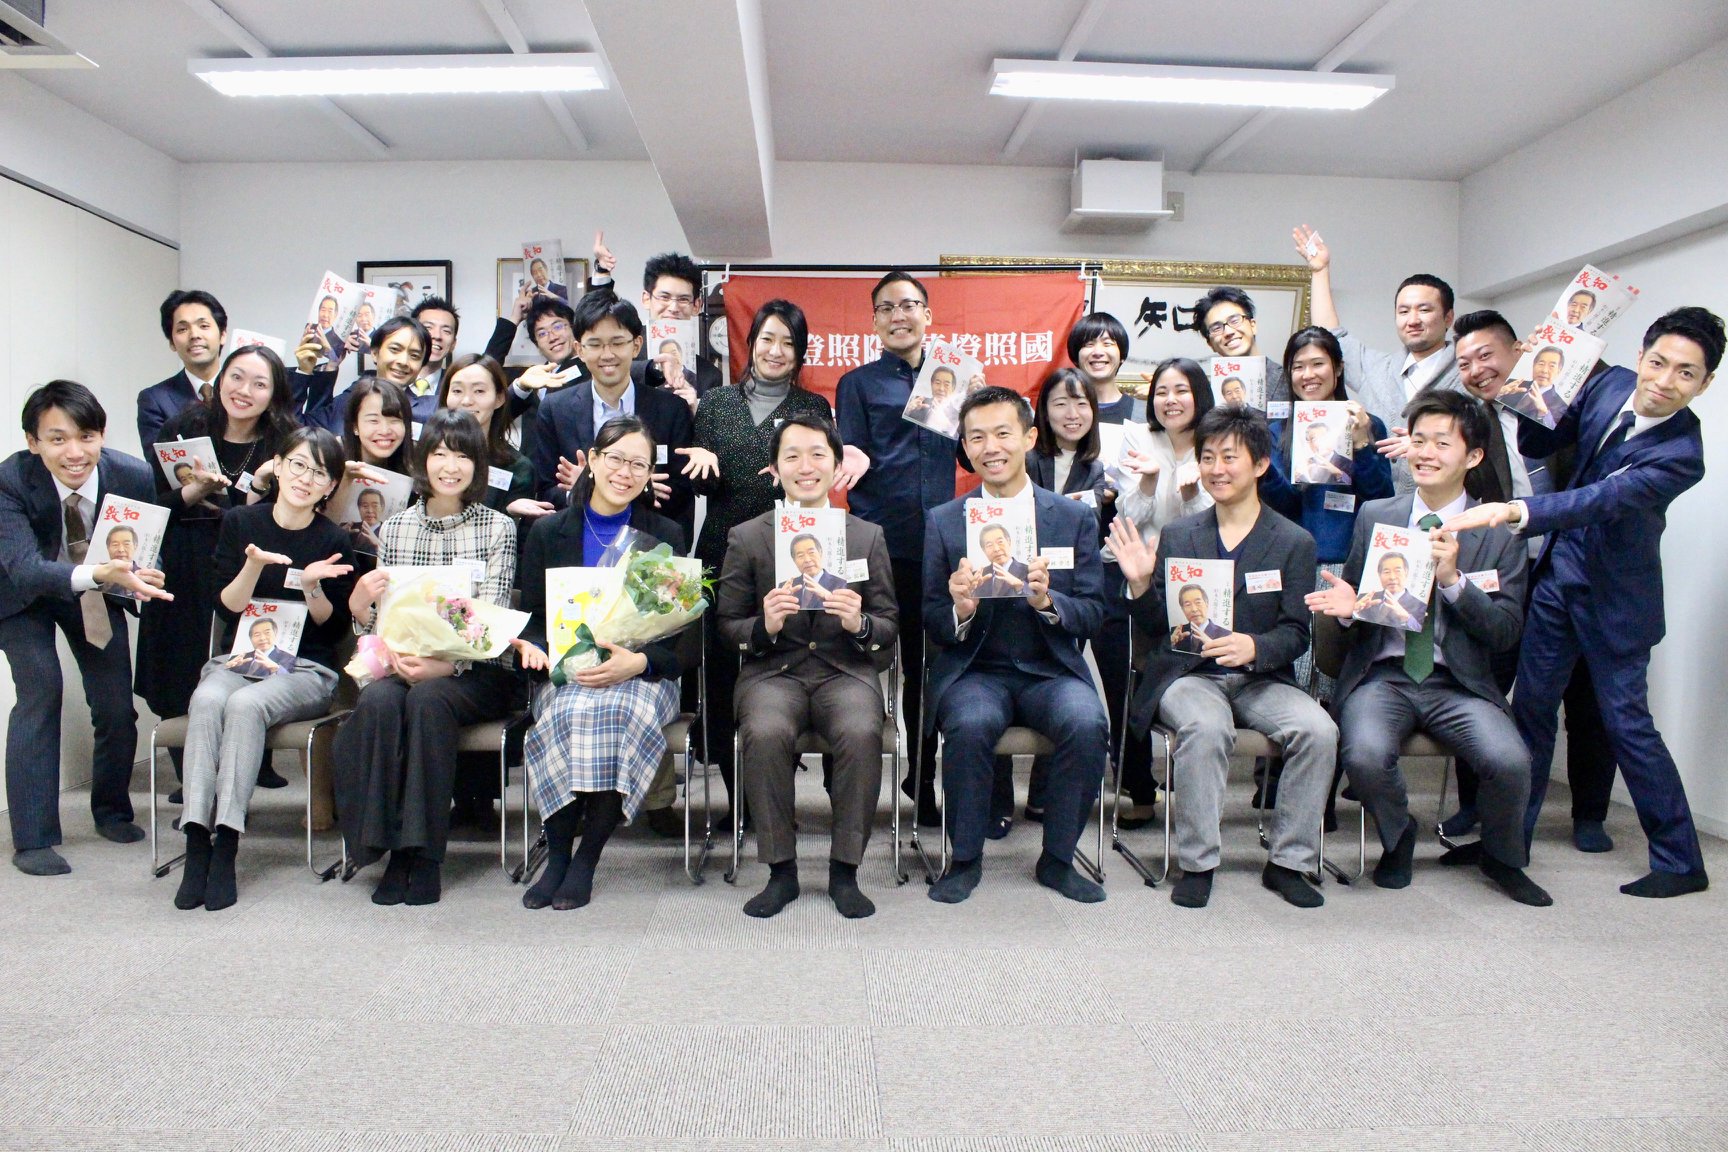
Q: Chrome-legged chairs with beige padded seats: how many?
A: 7